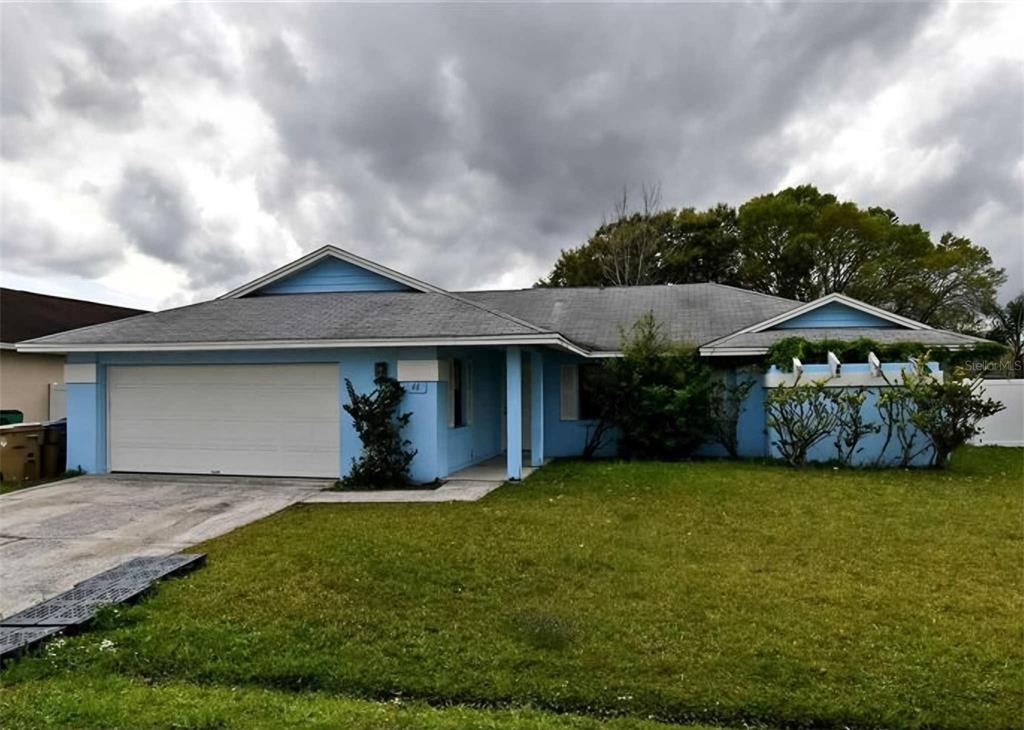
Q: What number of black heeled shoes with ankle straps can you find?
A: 0